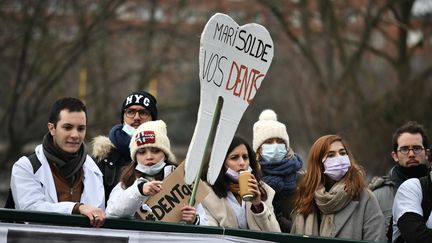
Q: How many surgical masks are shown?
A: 5